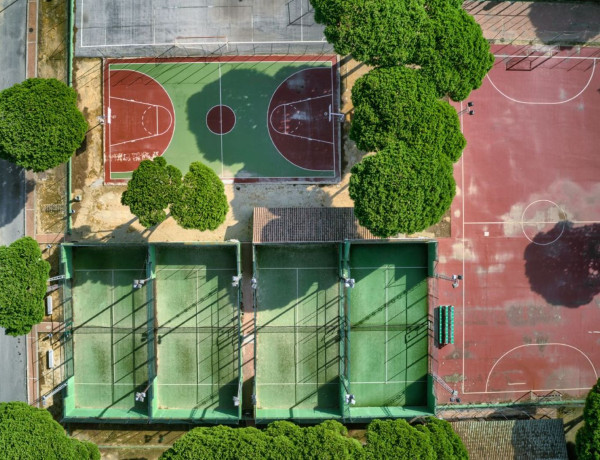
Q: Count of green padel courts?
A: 4